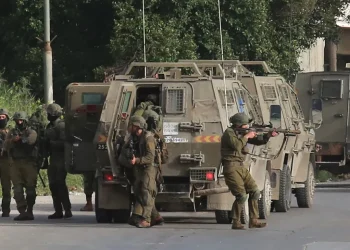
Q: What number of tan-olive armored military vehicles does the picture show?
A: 3